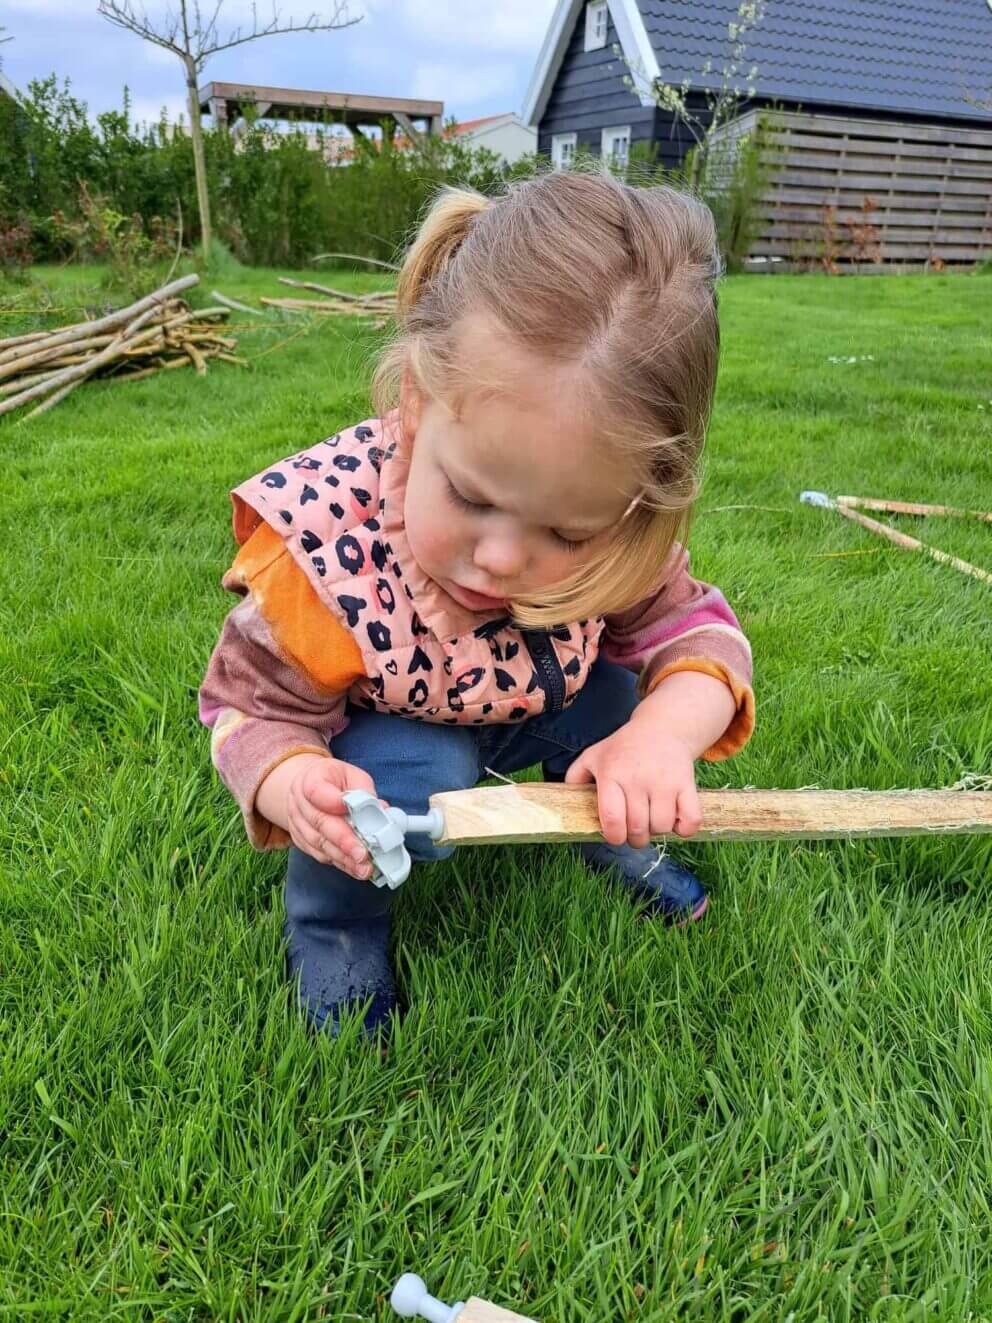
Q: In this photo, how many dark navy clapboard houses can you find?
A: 1